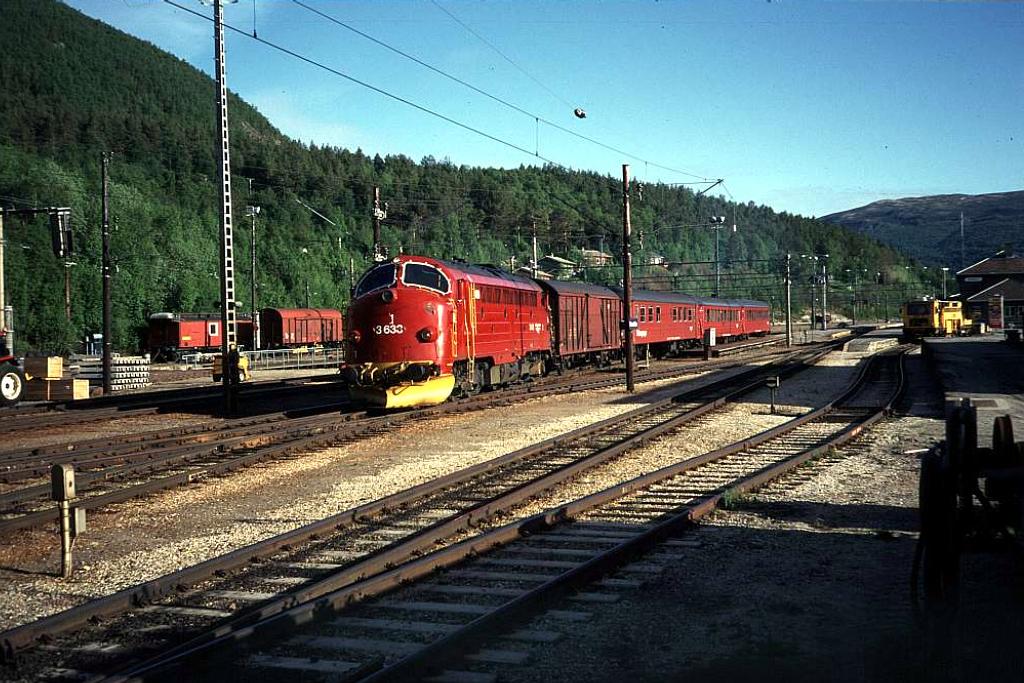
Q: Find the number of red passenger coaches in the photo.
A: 3